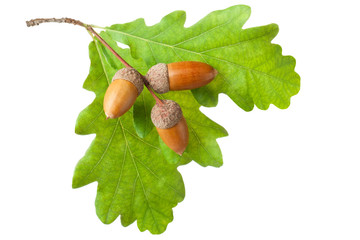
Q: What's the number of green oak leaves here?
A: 3